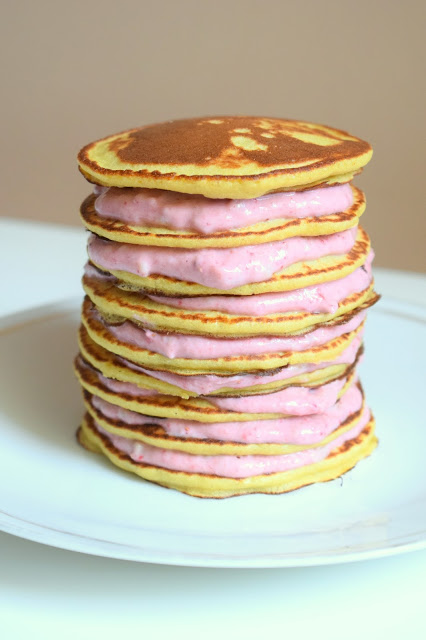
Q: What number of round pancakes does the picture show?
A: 9